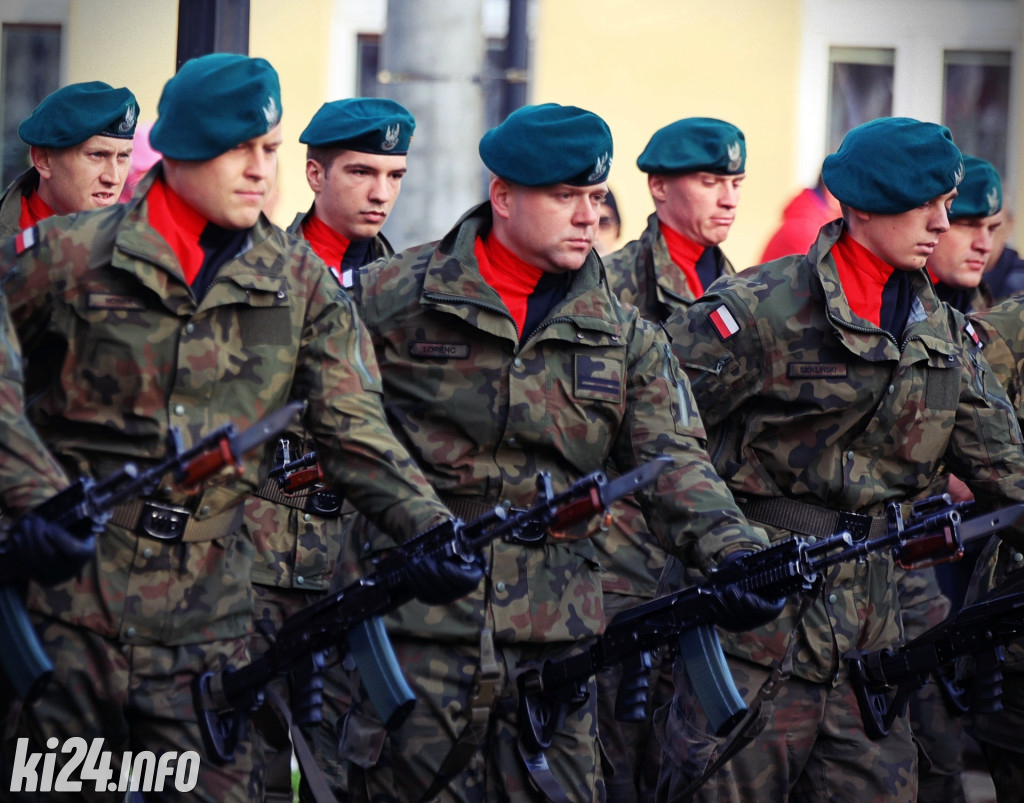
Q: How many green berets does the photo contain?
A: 7